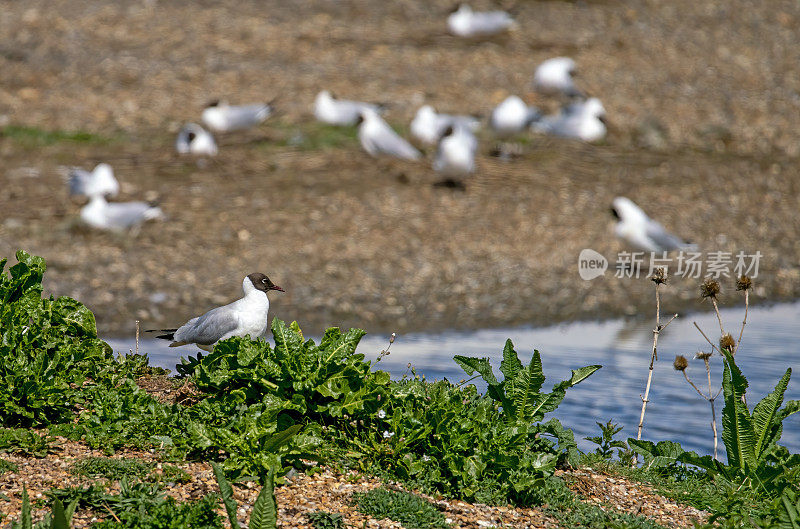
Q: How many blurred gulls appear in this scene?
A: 13